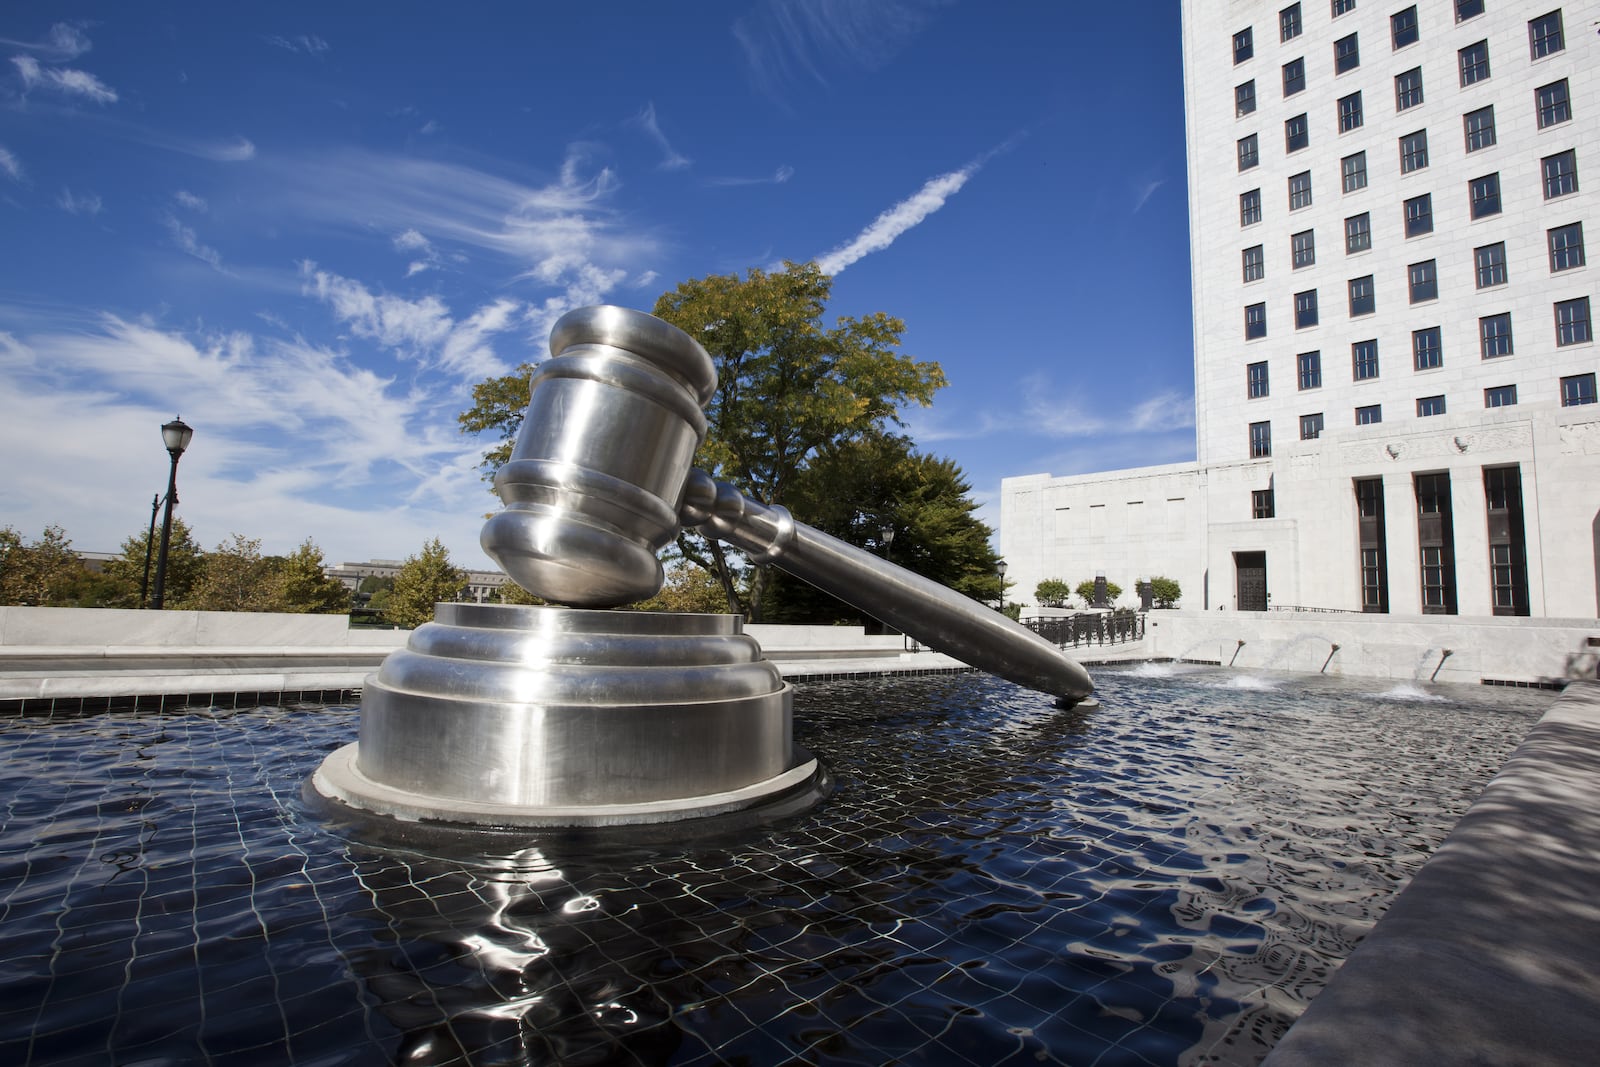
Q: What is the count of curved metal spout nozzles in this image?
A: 3